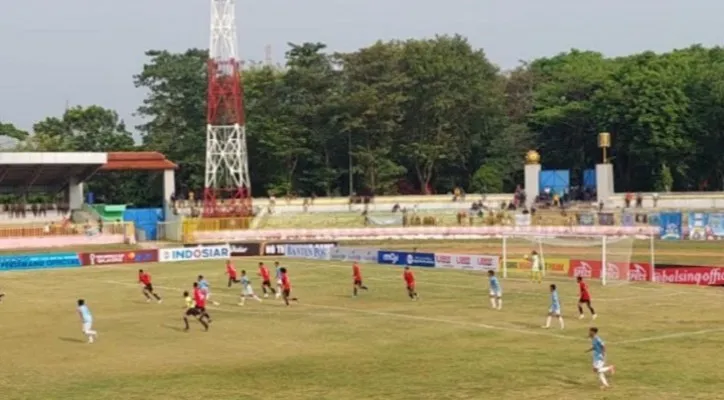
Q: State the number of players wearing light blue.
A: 7